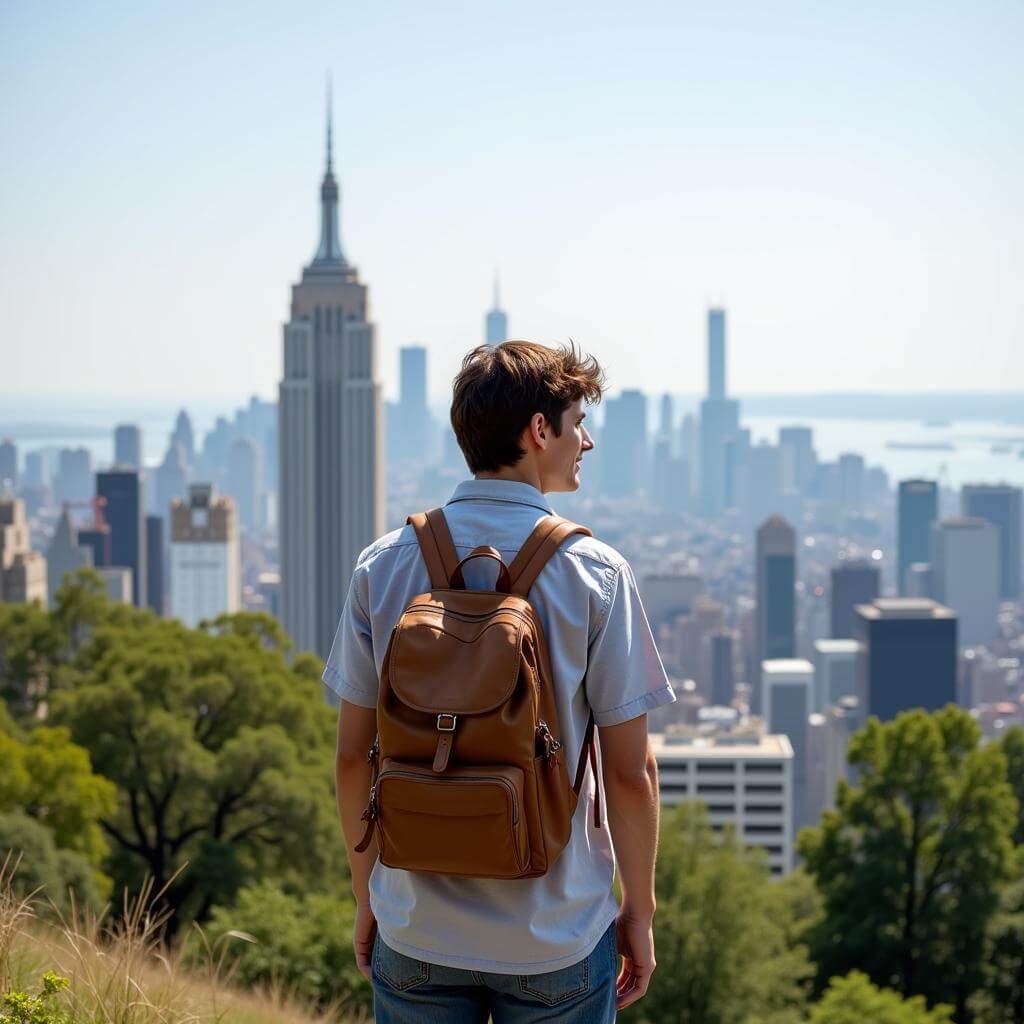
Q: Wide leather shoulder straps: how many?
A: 2